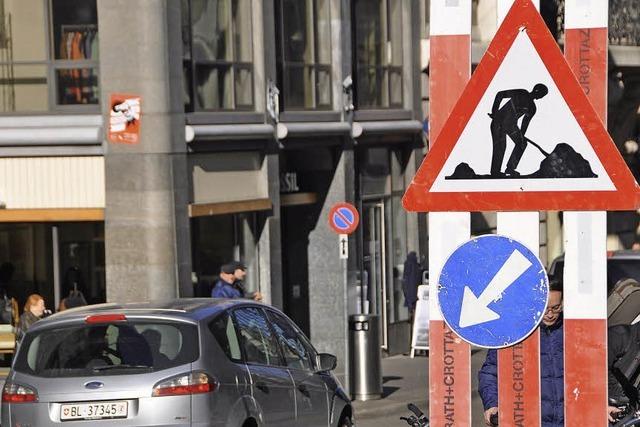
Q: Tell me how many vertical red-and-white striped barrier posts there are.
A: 3